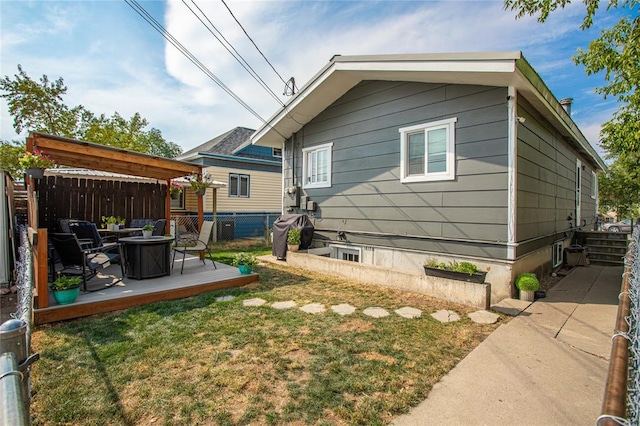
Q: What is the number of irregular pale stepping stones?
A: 9